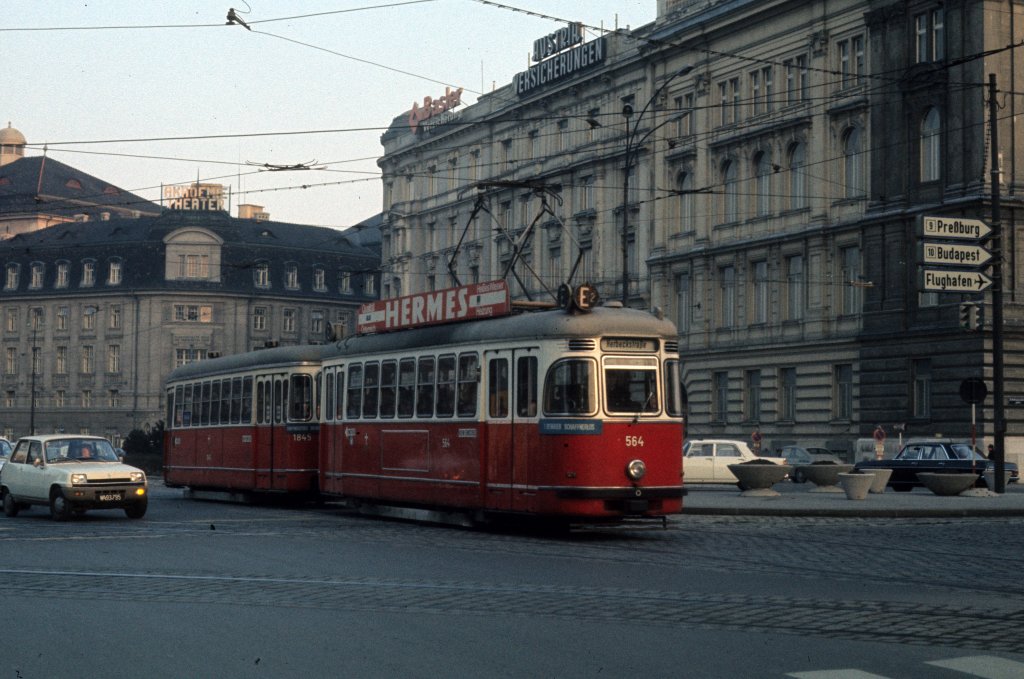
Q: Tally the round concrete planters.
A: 6